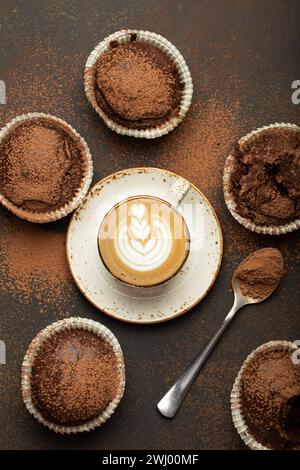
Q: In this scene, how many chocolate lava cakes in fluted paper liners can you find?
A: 5